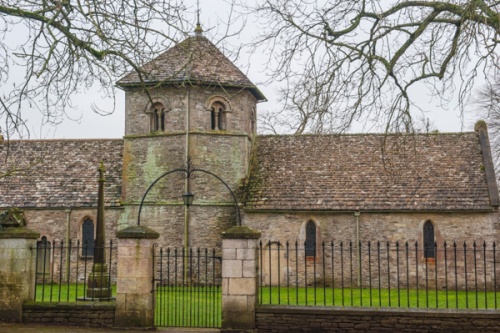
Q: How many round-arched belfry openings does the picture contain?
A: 2